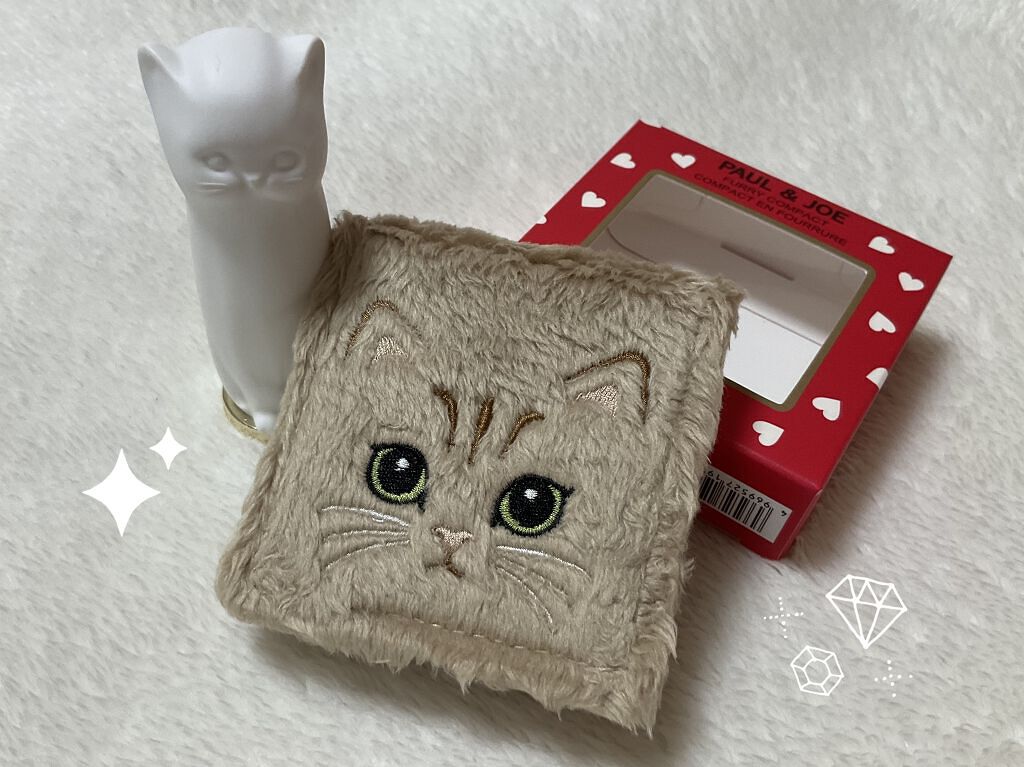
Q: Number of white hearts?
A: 10